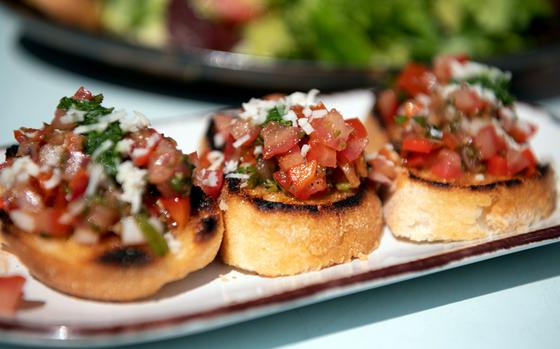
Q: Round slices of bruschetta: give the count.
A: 3